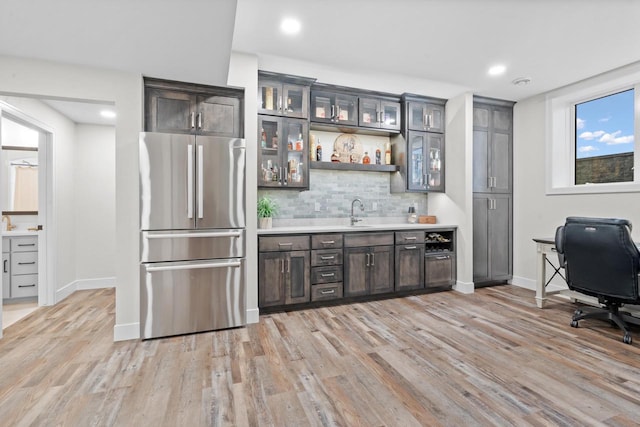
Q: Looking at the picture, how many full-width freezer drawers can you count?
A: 2